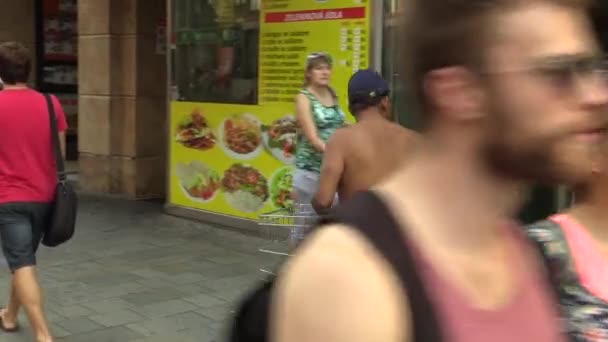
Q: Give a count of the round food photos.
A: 6